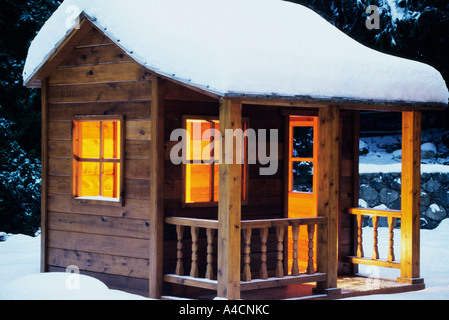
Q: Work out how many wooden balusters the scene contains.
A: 11